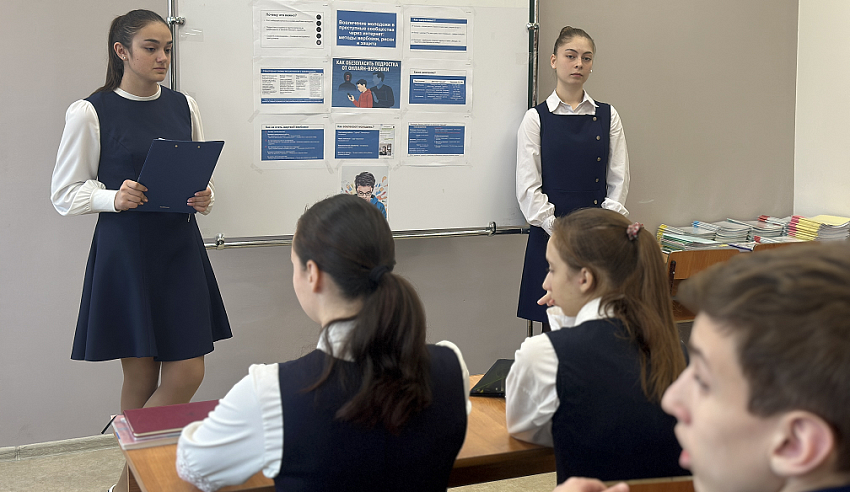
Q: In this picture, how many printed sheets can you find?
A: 10